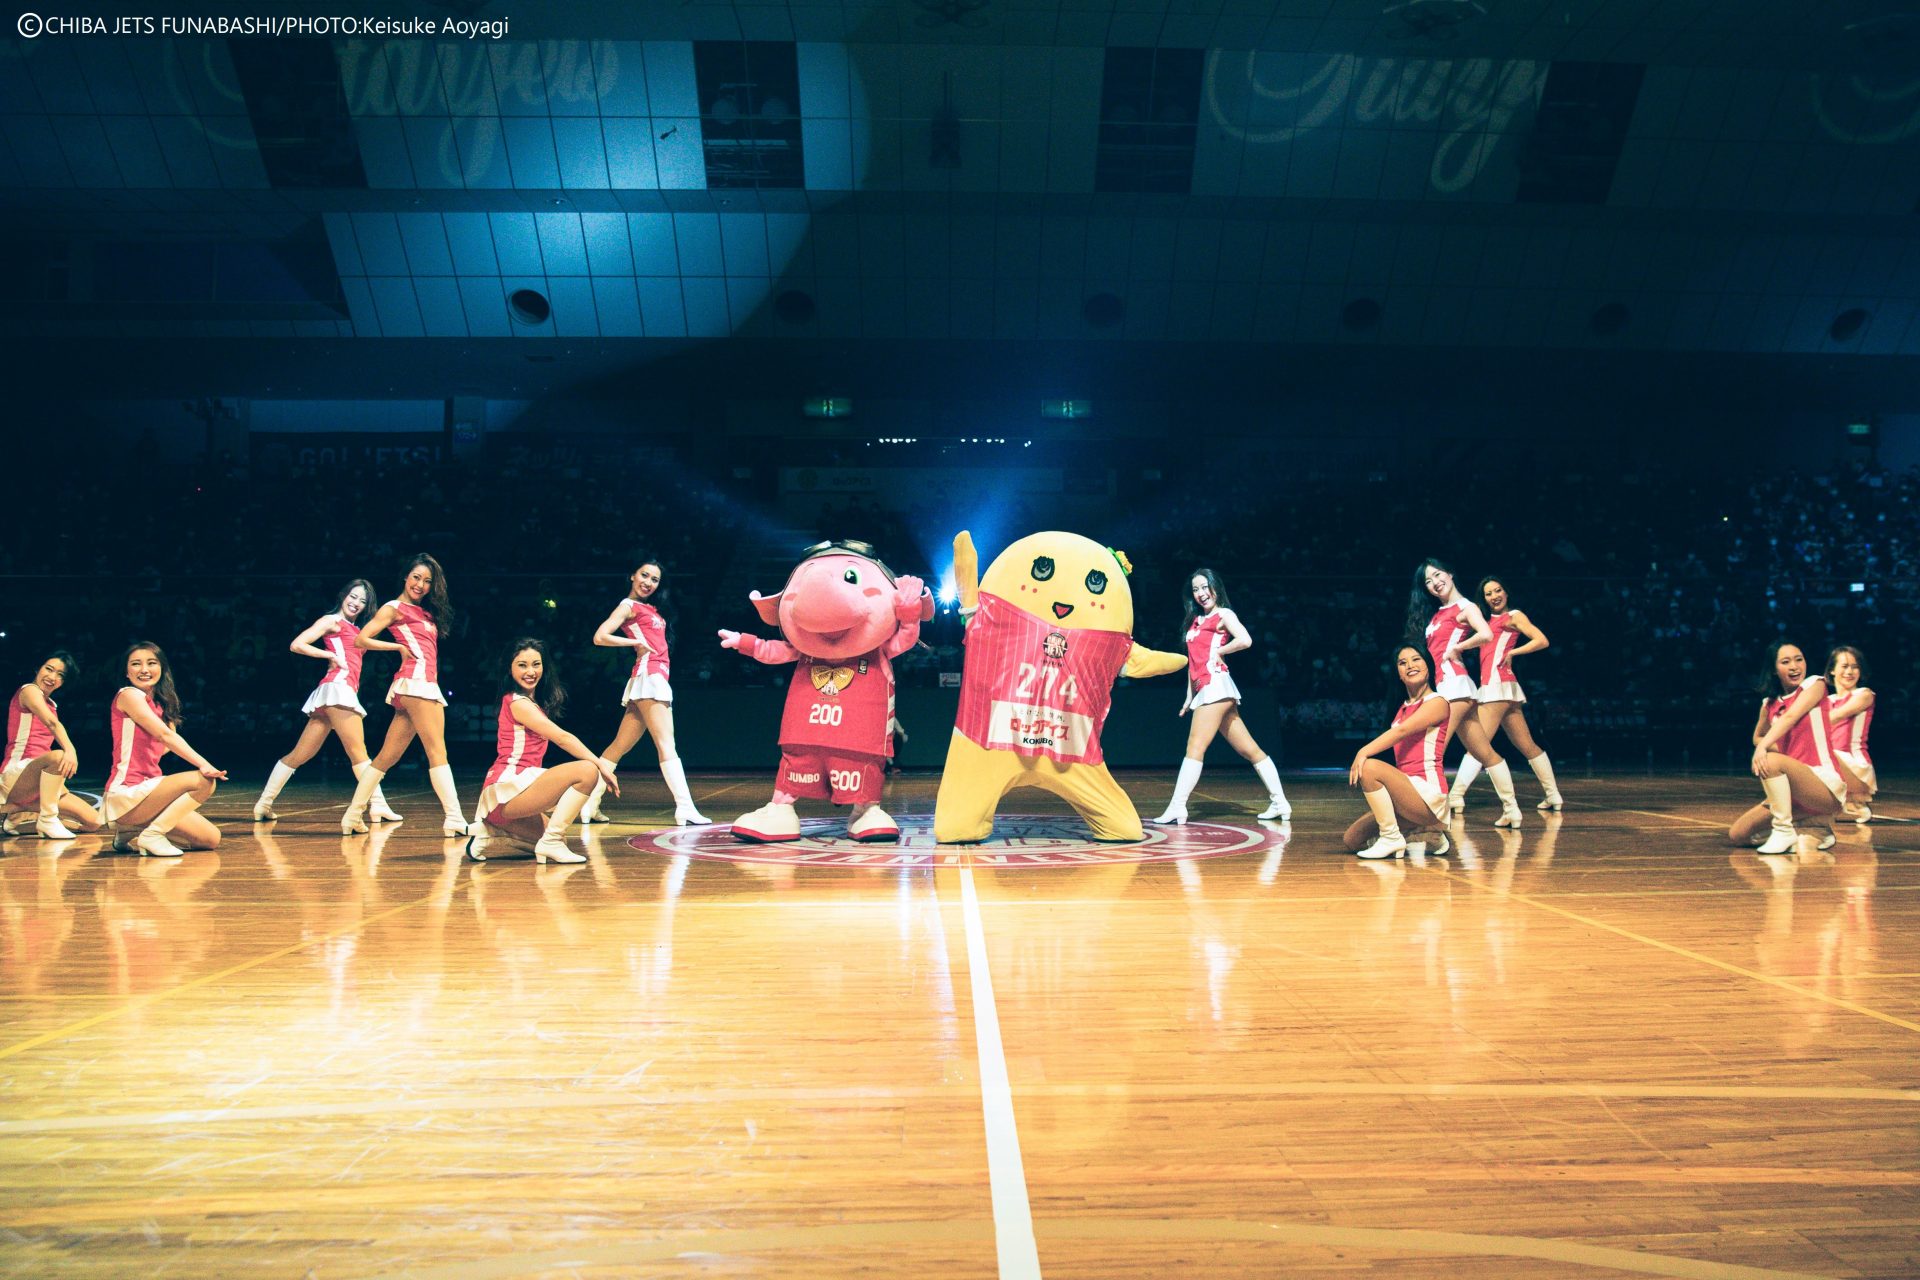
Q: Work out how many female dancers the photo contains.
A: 12